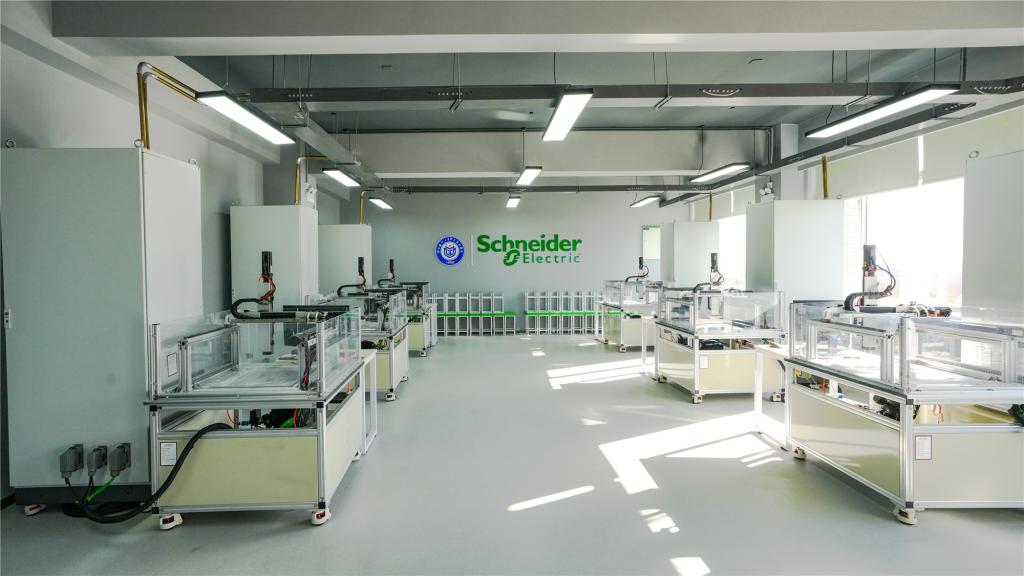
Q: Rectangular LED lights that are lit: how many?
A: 9